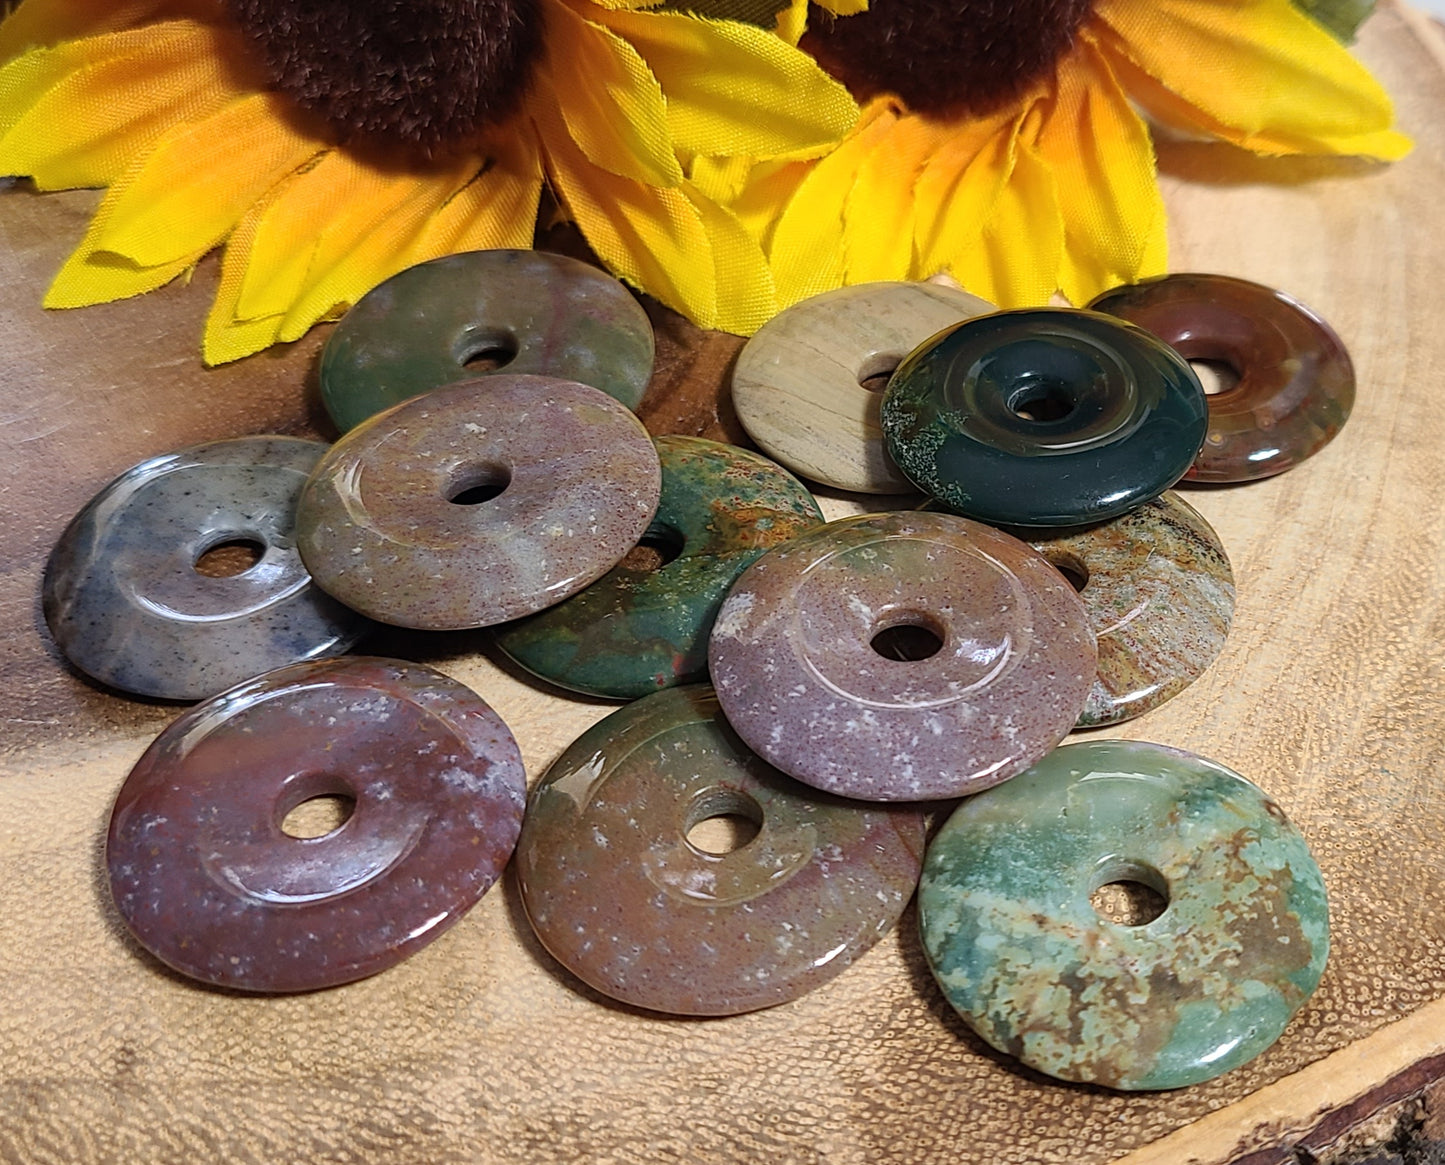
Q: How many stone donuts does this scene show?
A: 12